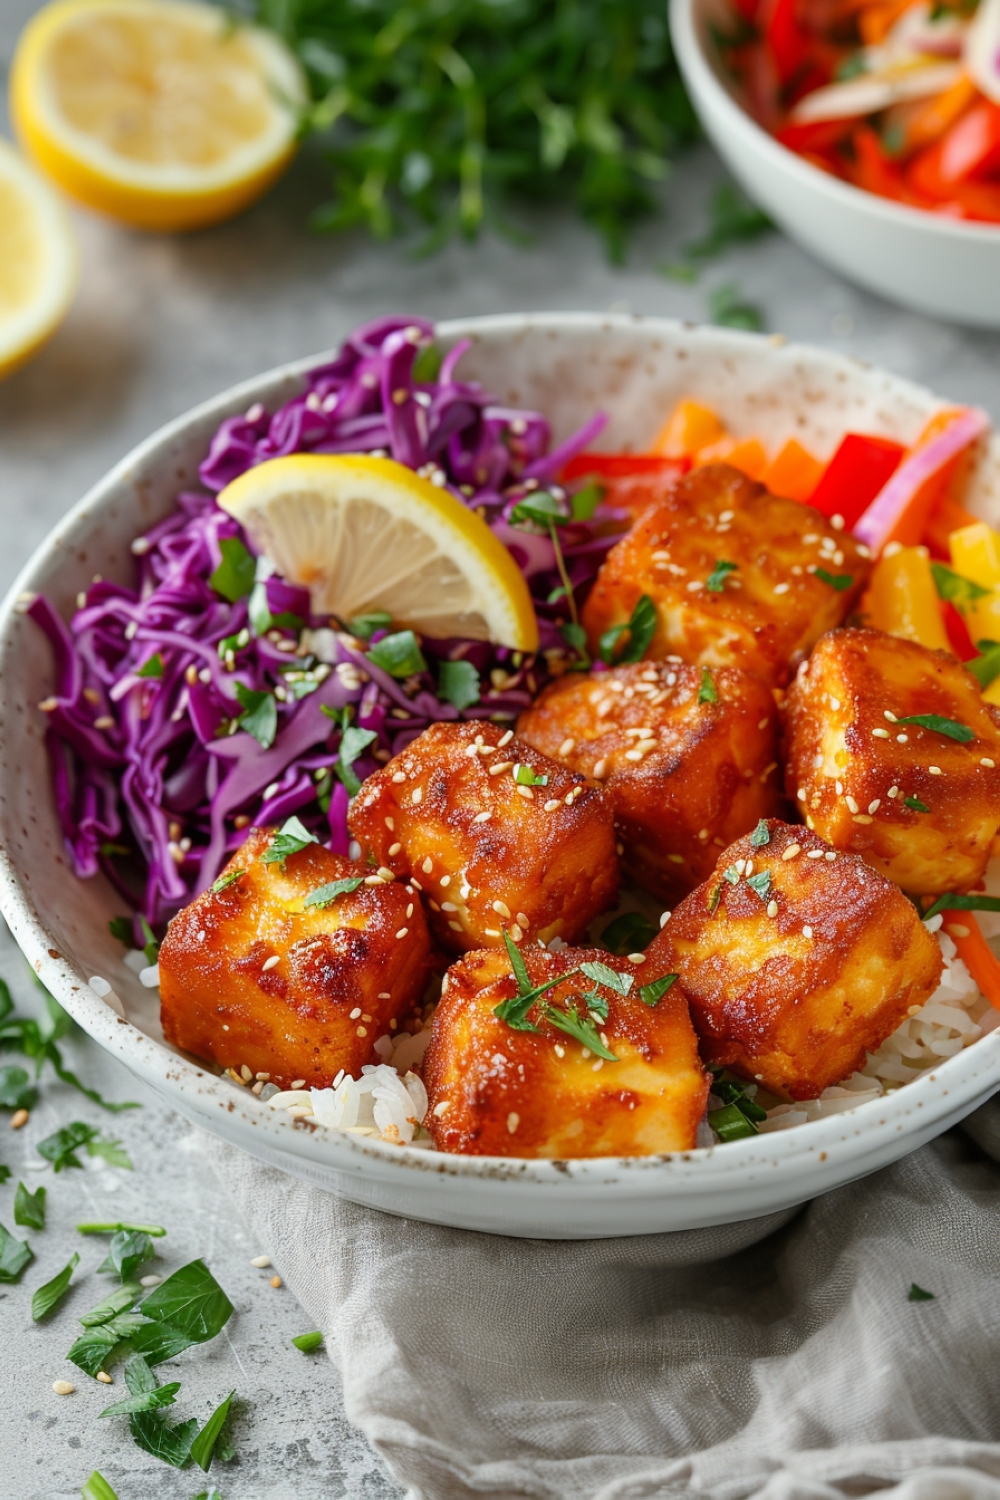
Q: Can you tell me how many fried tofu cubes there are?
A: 7